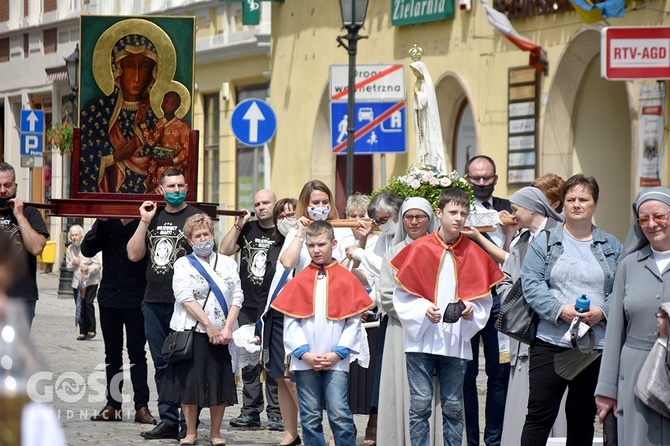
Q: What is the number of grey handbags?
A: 1